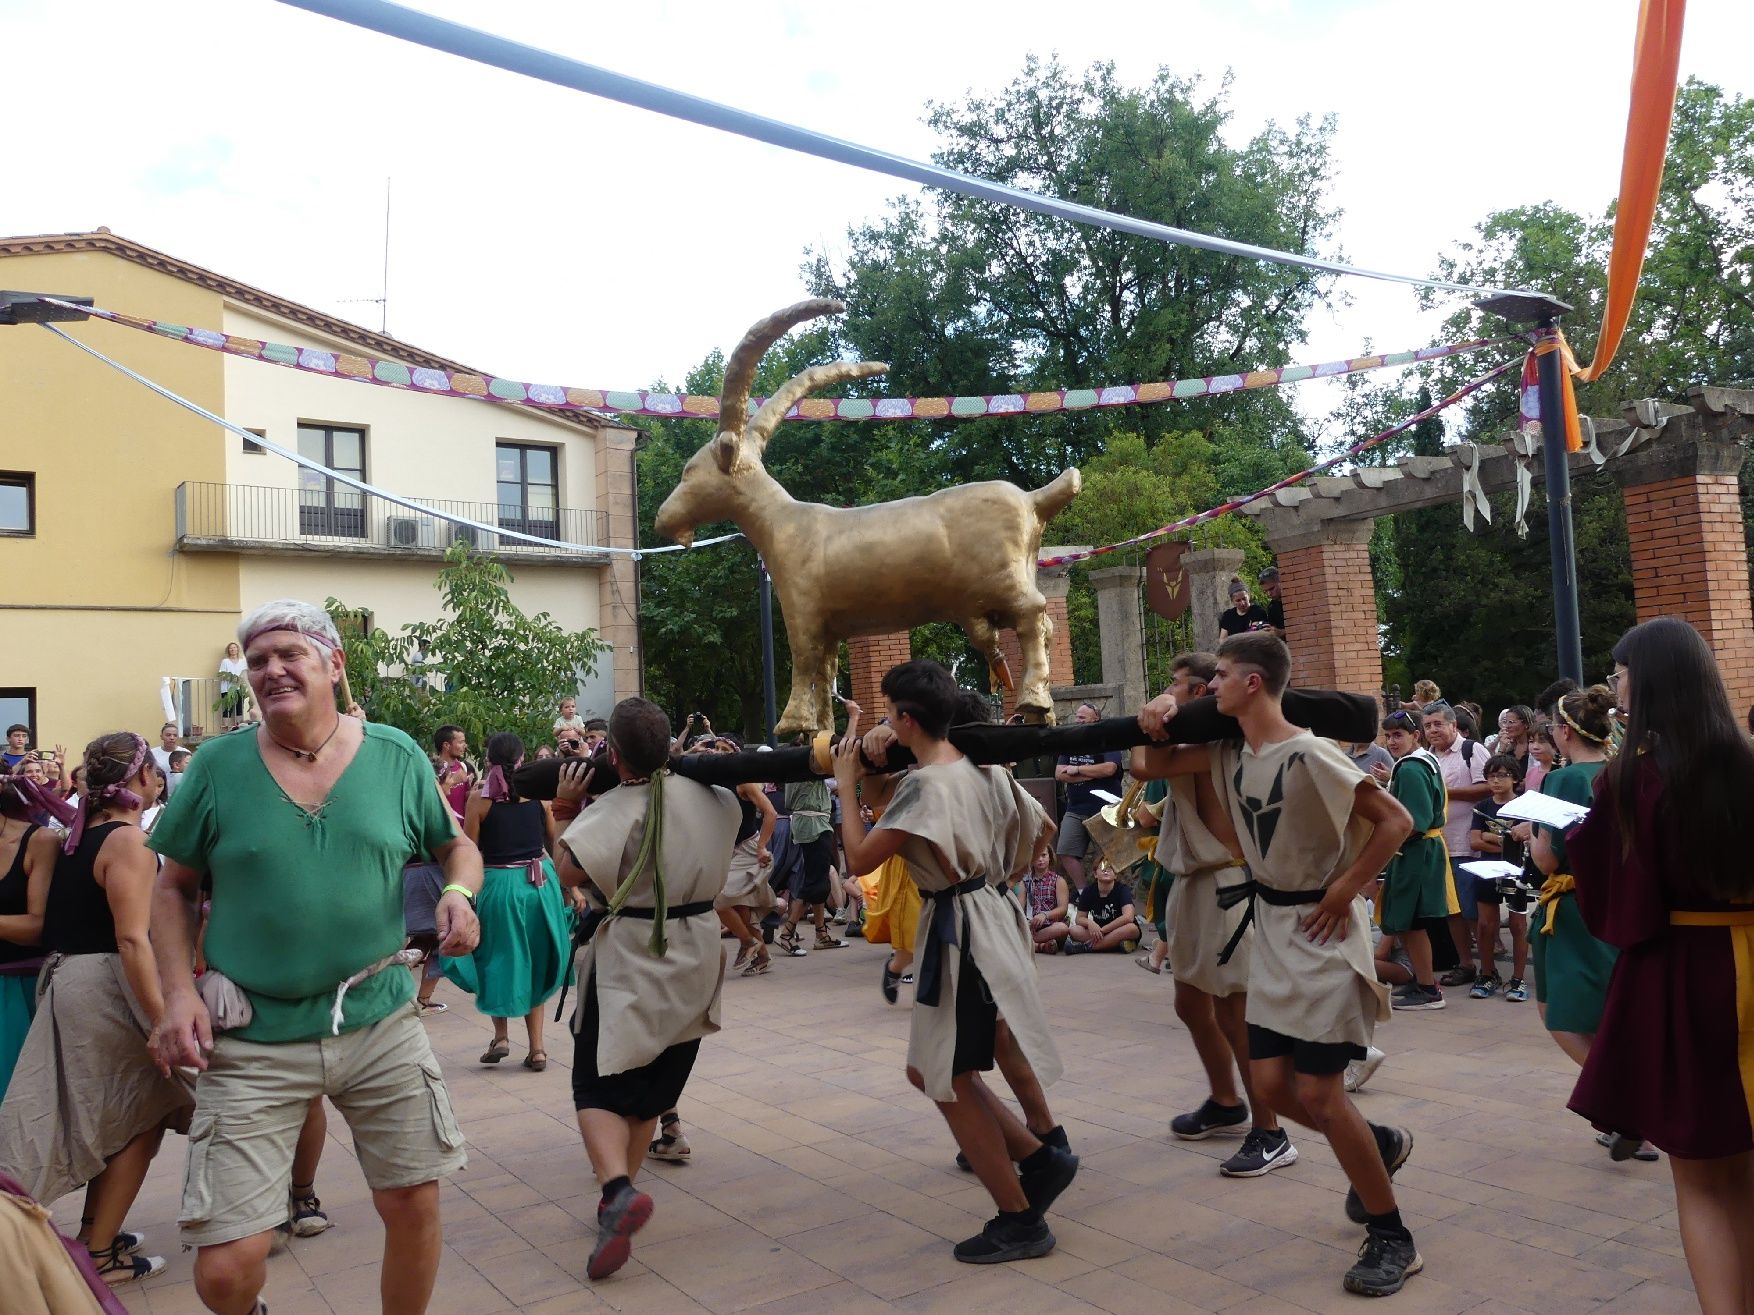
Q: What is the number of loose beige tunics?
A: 5